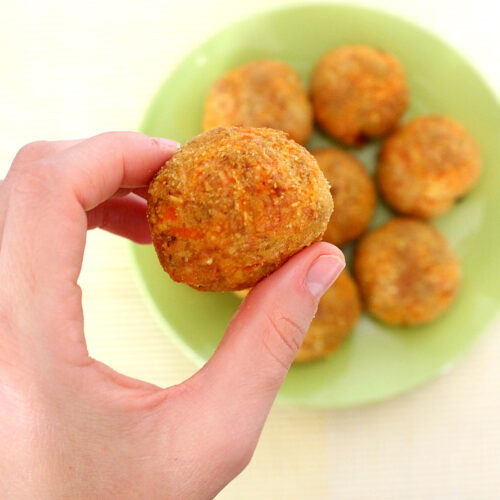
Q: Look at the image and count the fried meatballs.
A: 7